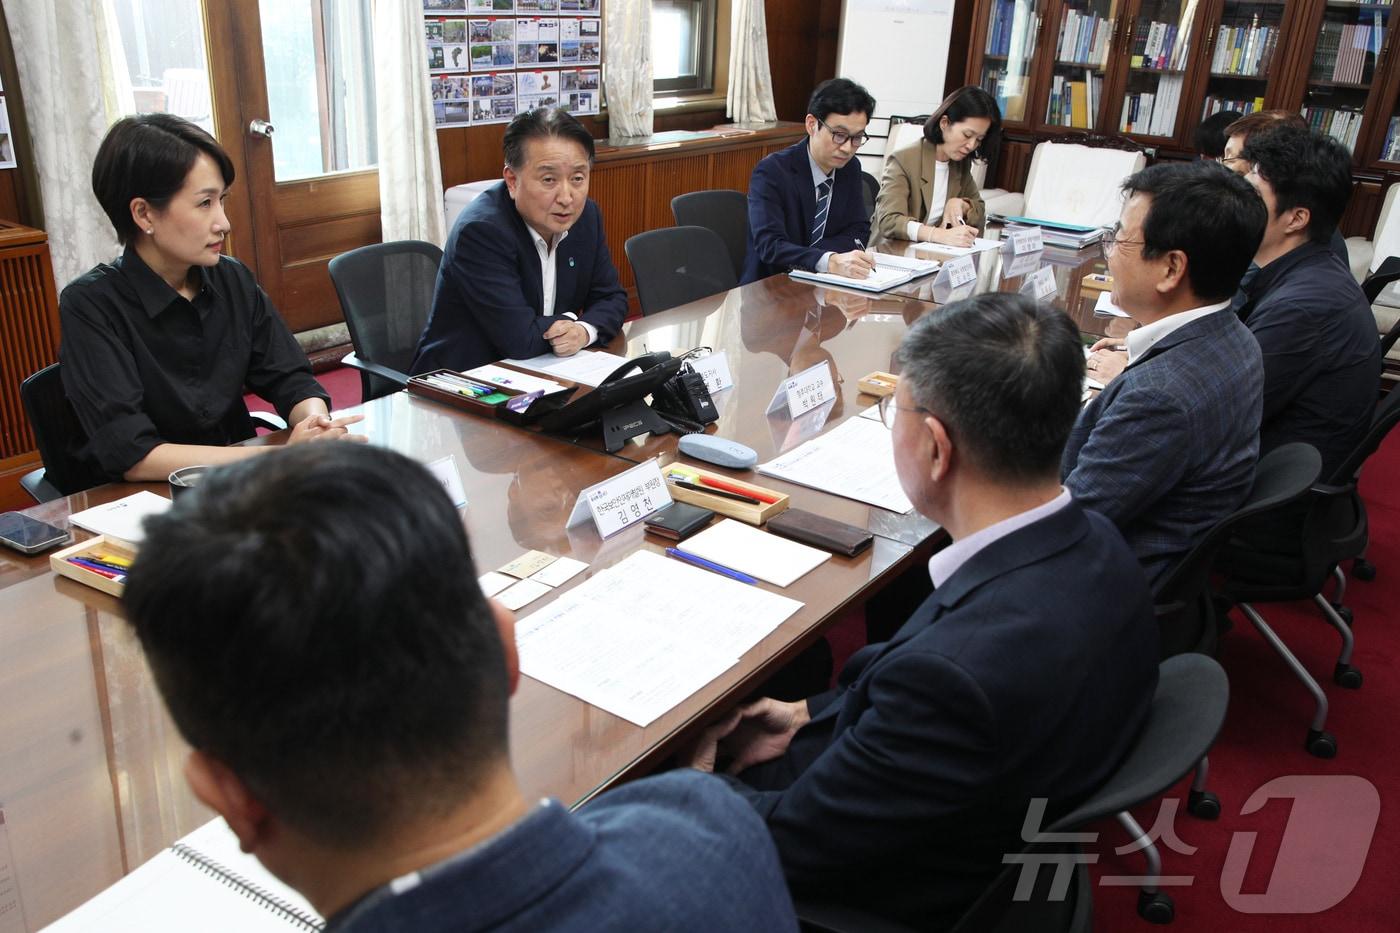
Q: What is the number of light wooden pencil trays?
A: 4